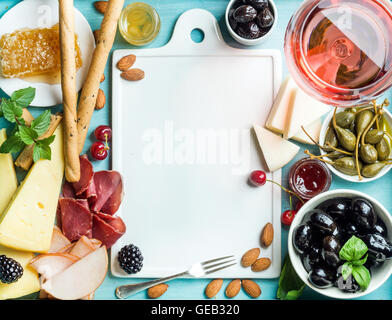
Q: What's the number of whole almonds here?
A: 9